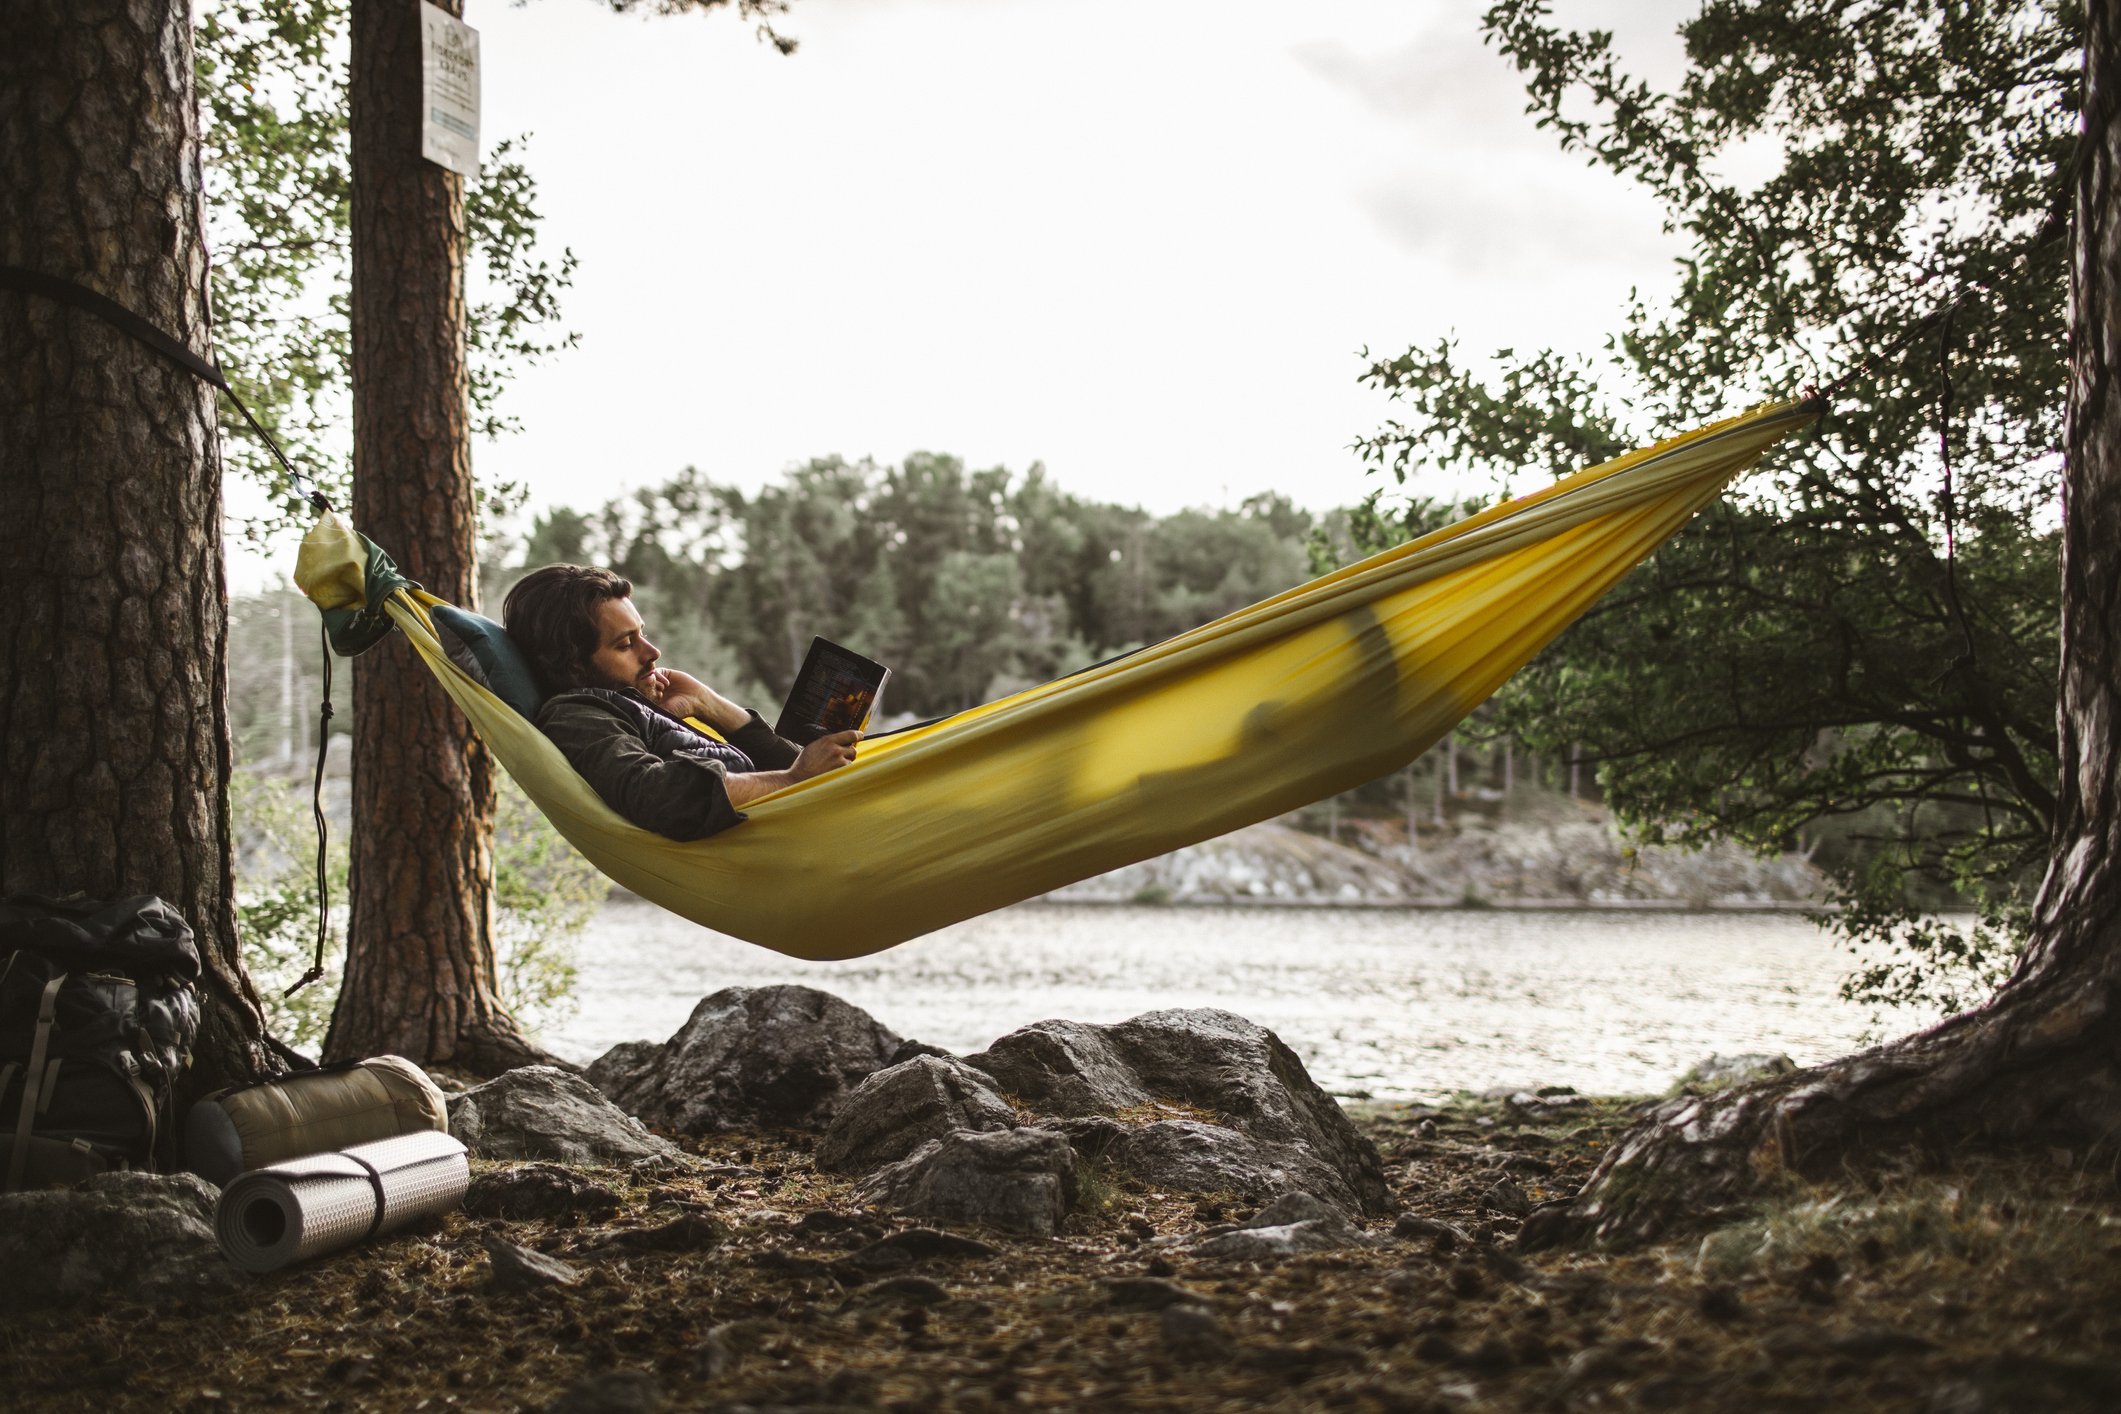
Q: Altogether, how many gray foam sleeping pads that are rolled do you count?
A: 1